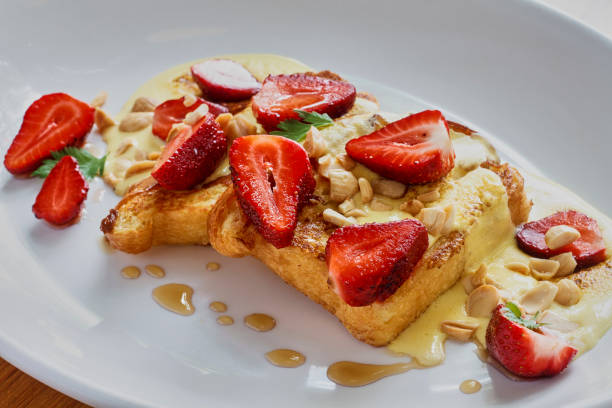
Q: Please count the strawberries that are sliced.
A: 11